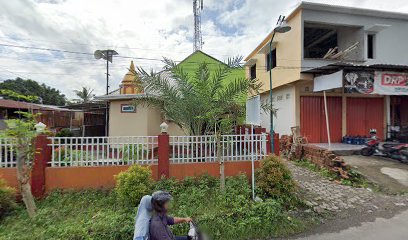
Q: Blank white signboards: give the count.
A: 2